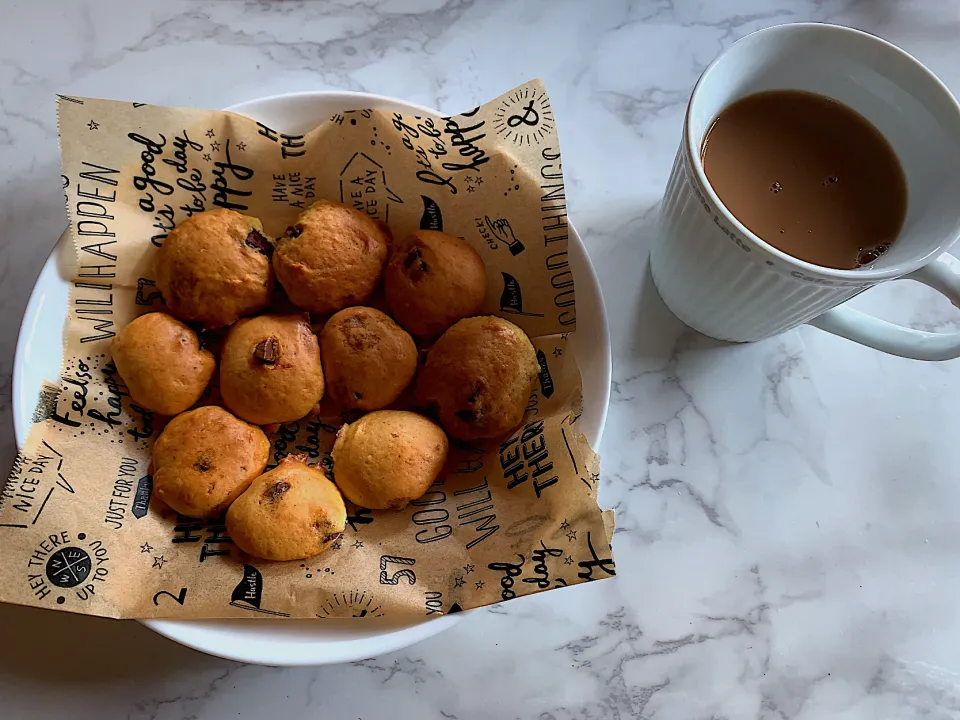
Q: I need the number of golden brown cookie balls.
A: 10